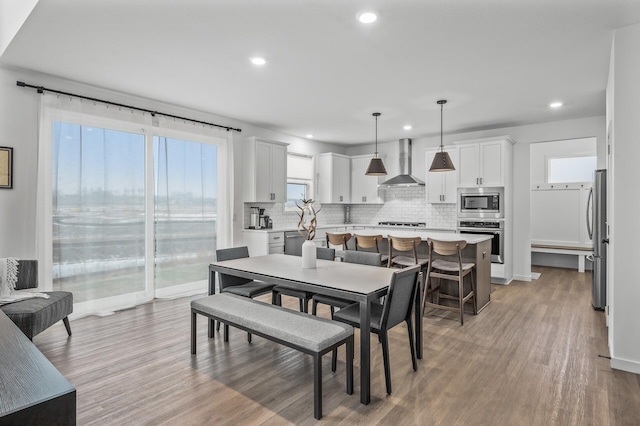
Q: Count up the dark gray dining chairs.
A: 4